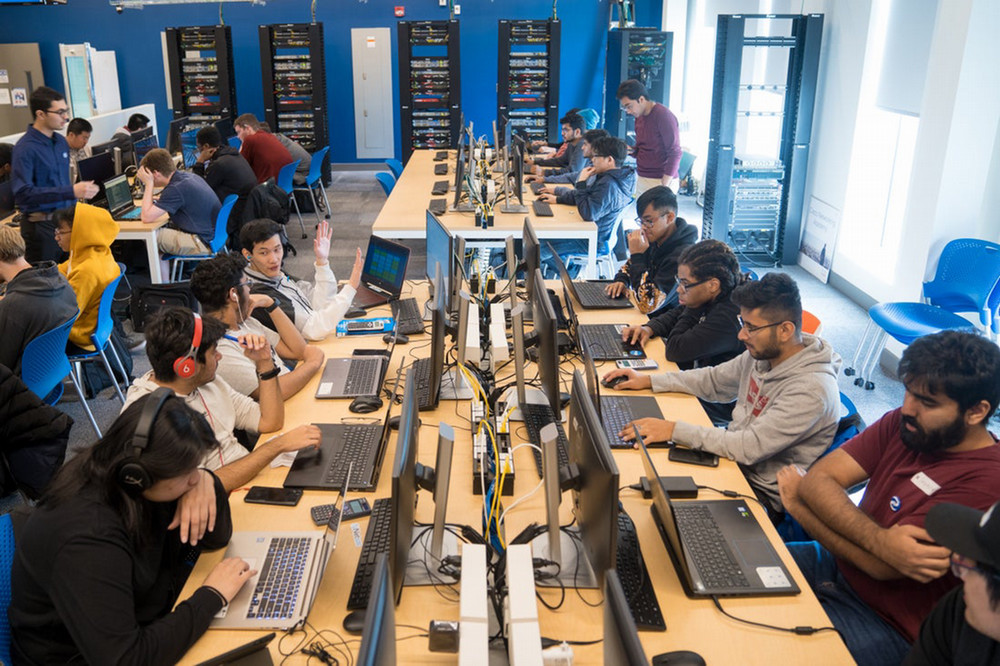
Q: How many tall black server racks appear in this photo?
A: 6